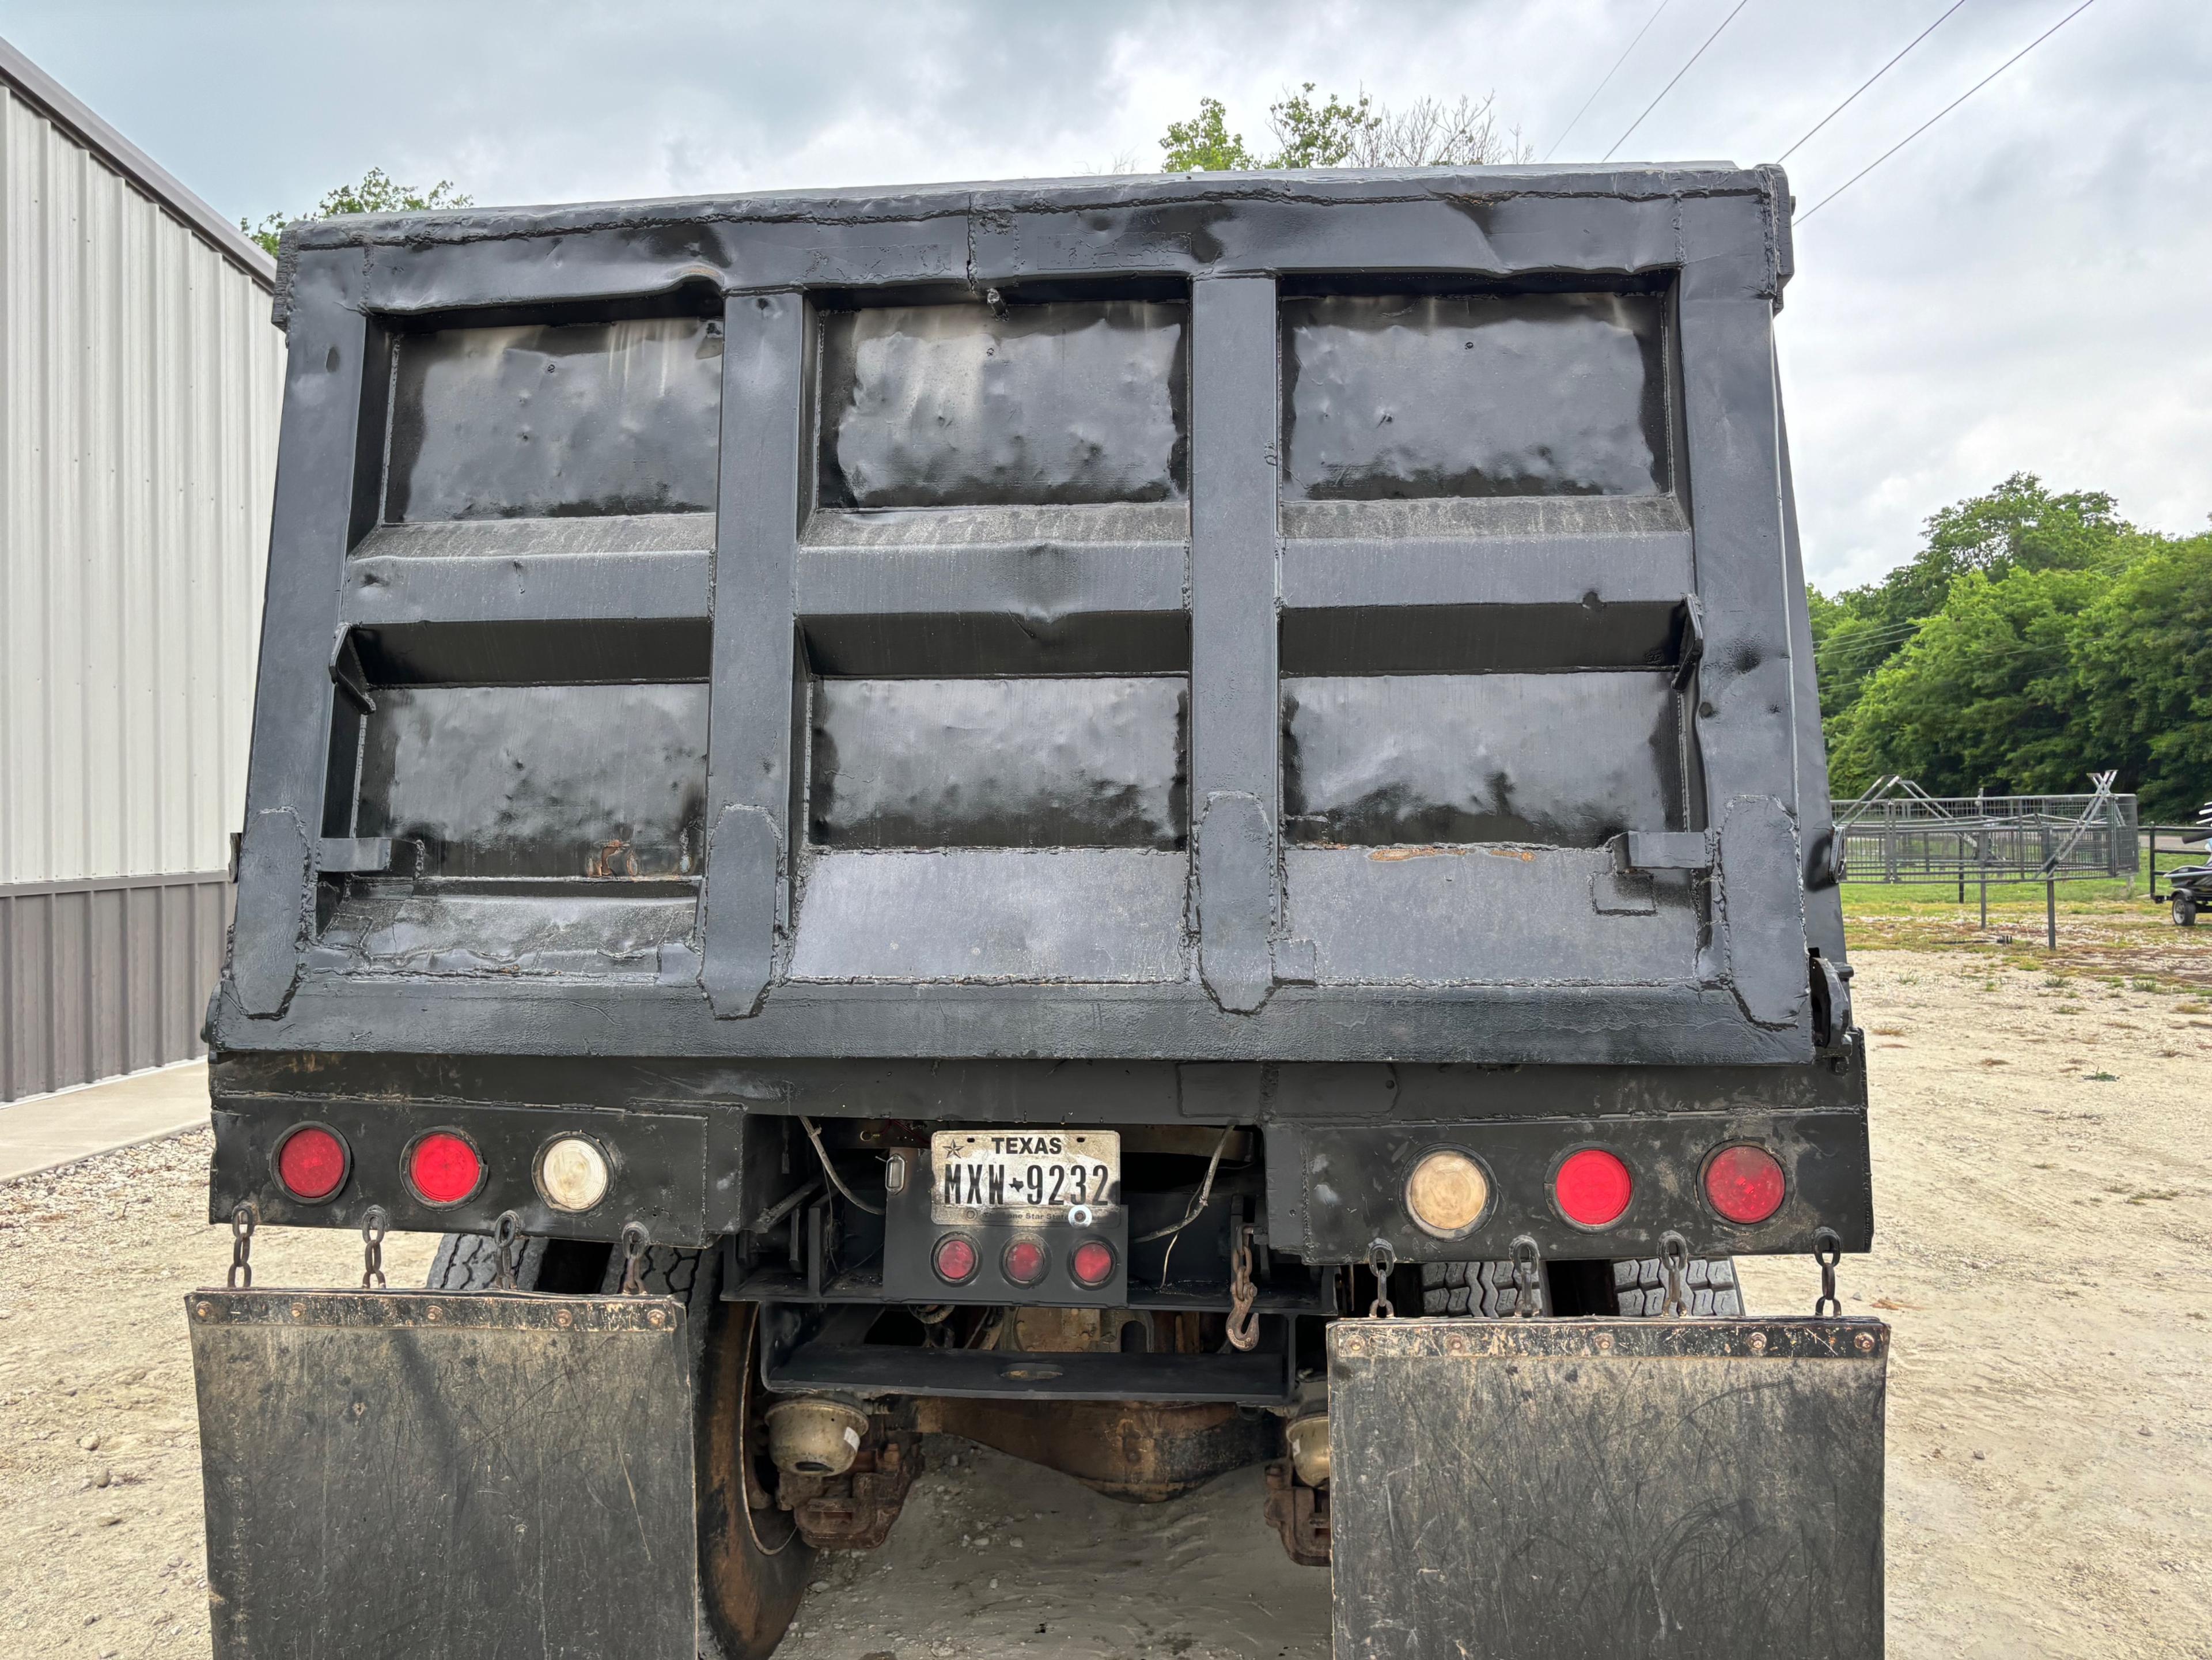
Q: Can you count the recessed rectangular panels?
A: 6